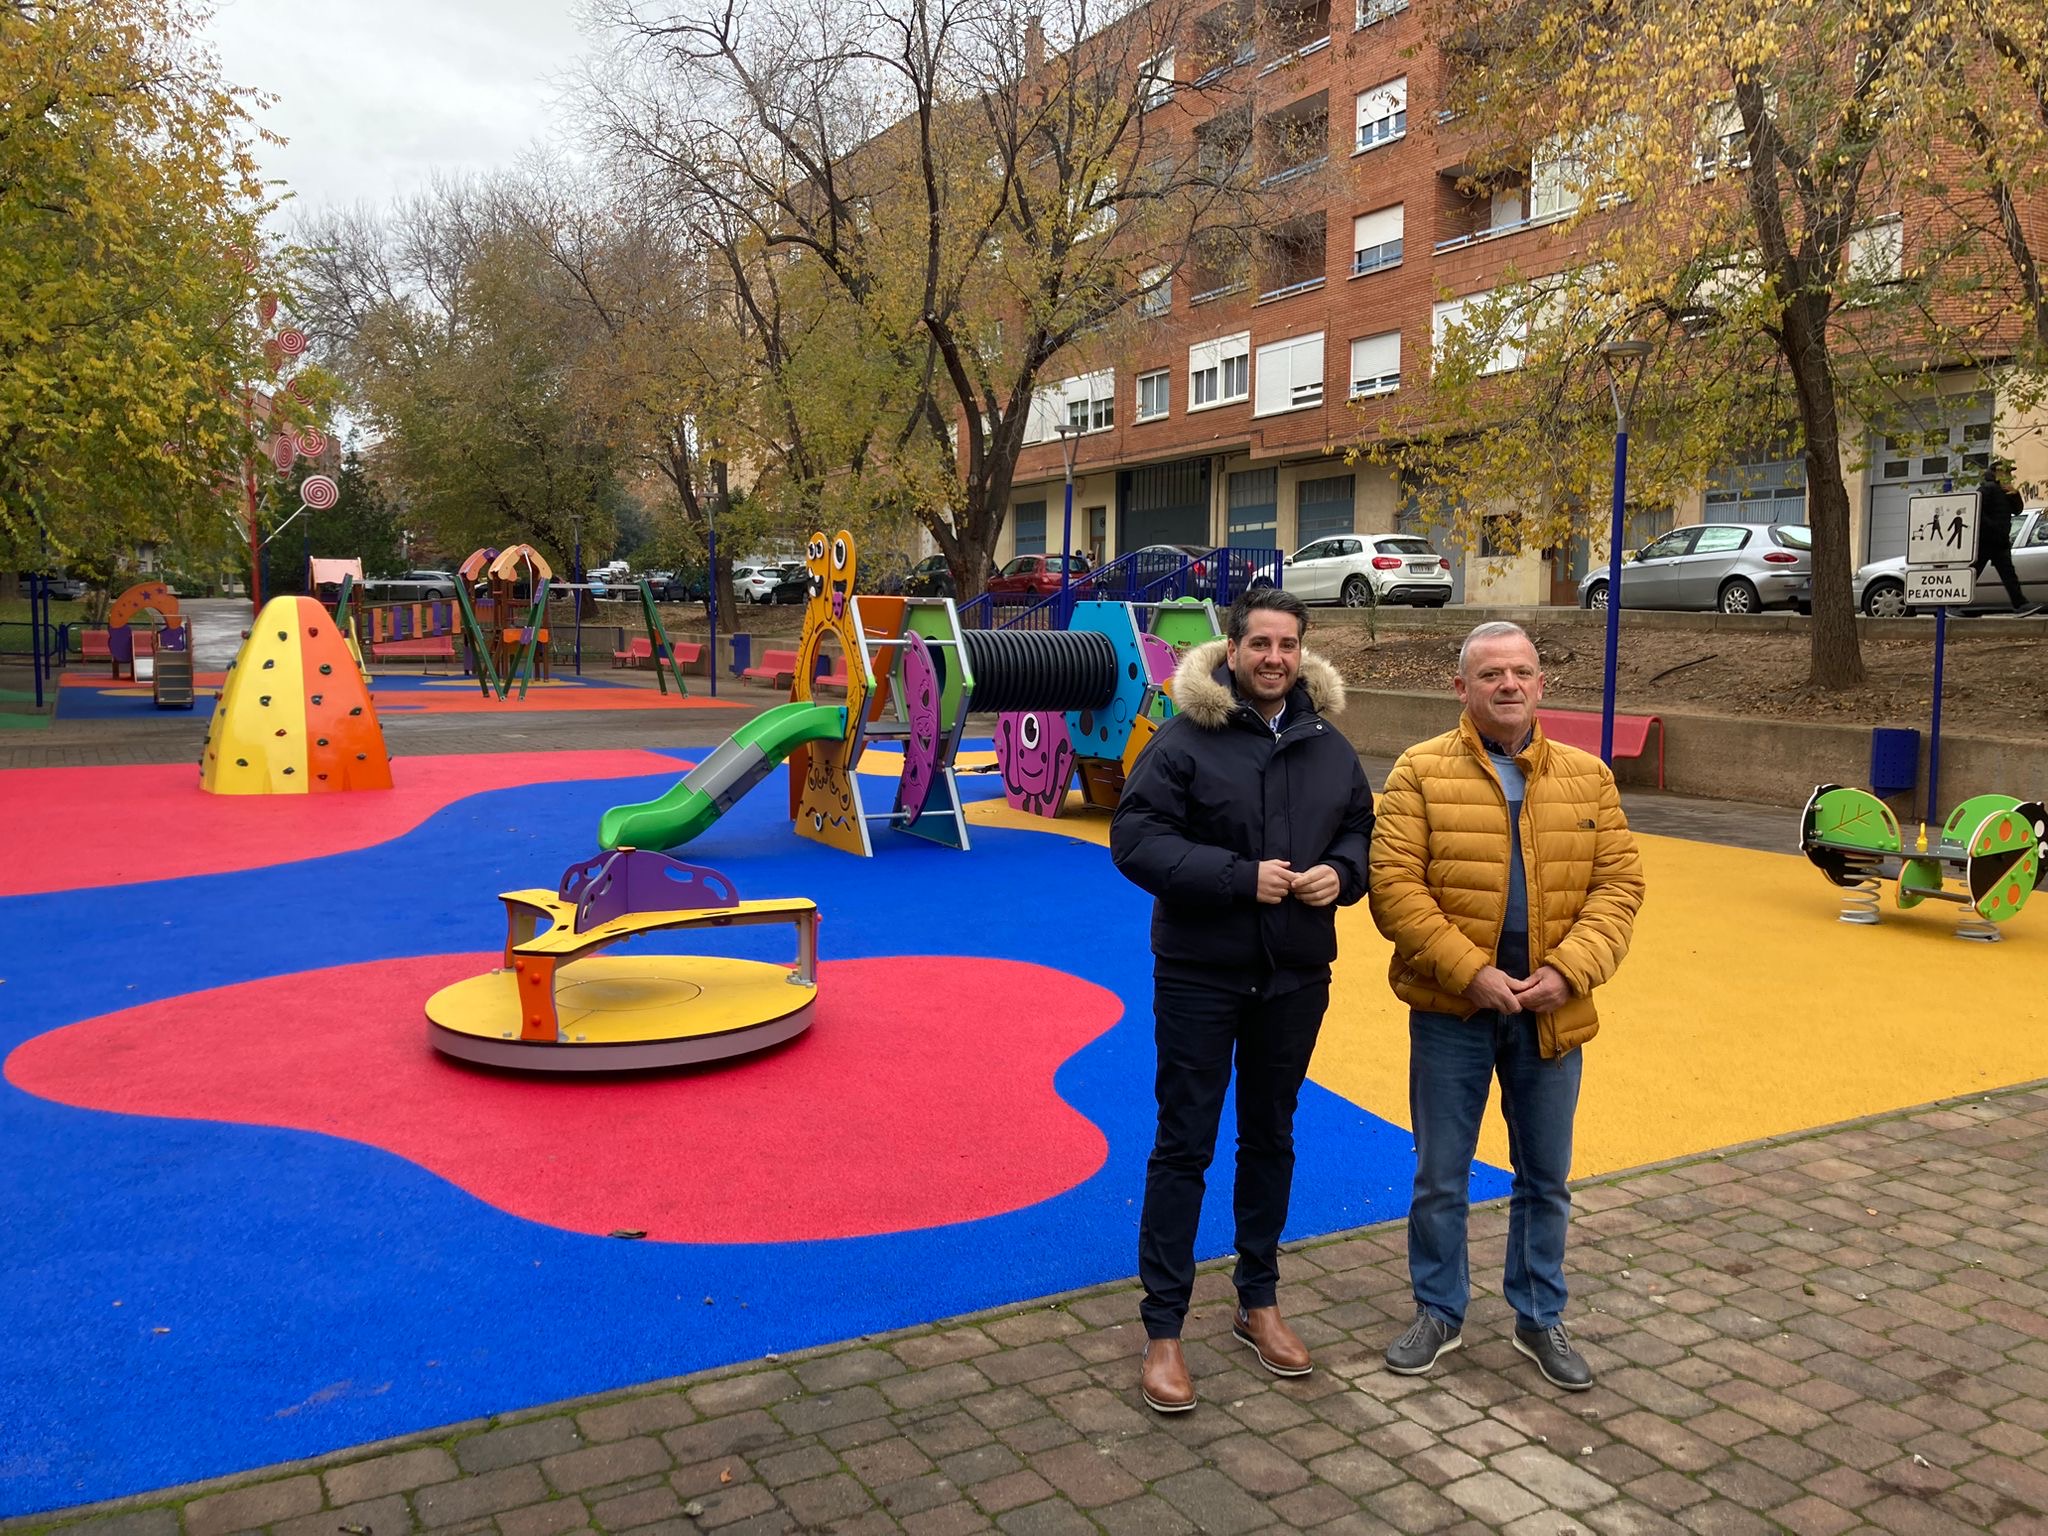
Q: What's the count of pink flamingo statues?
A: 0